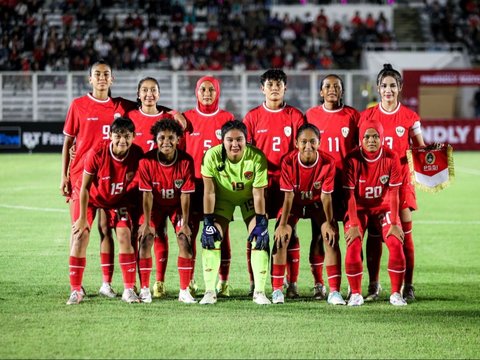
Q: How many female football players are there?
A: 11